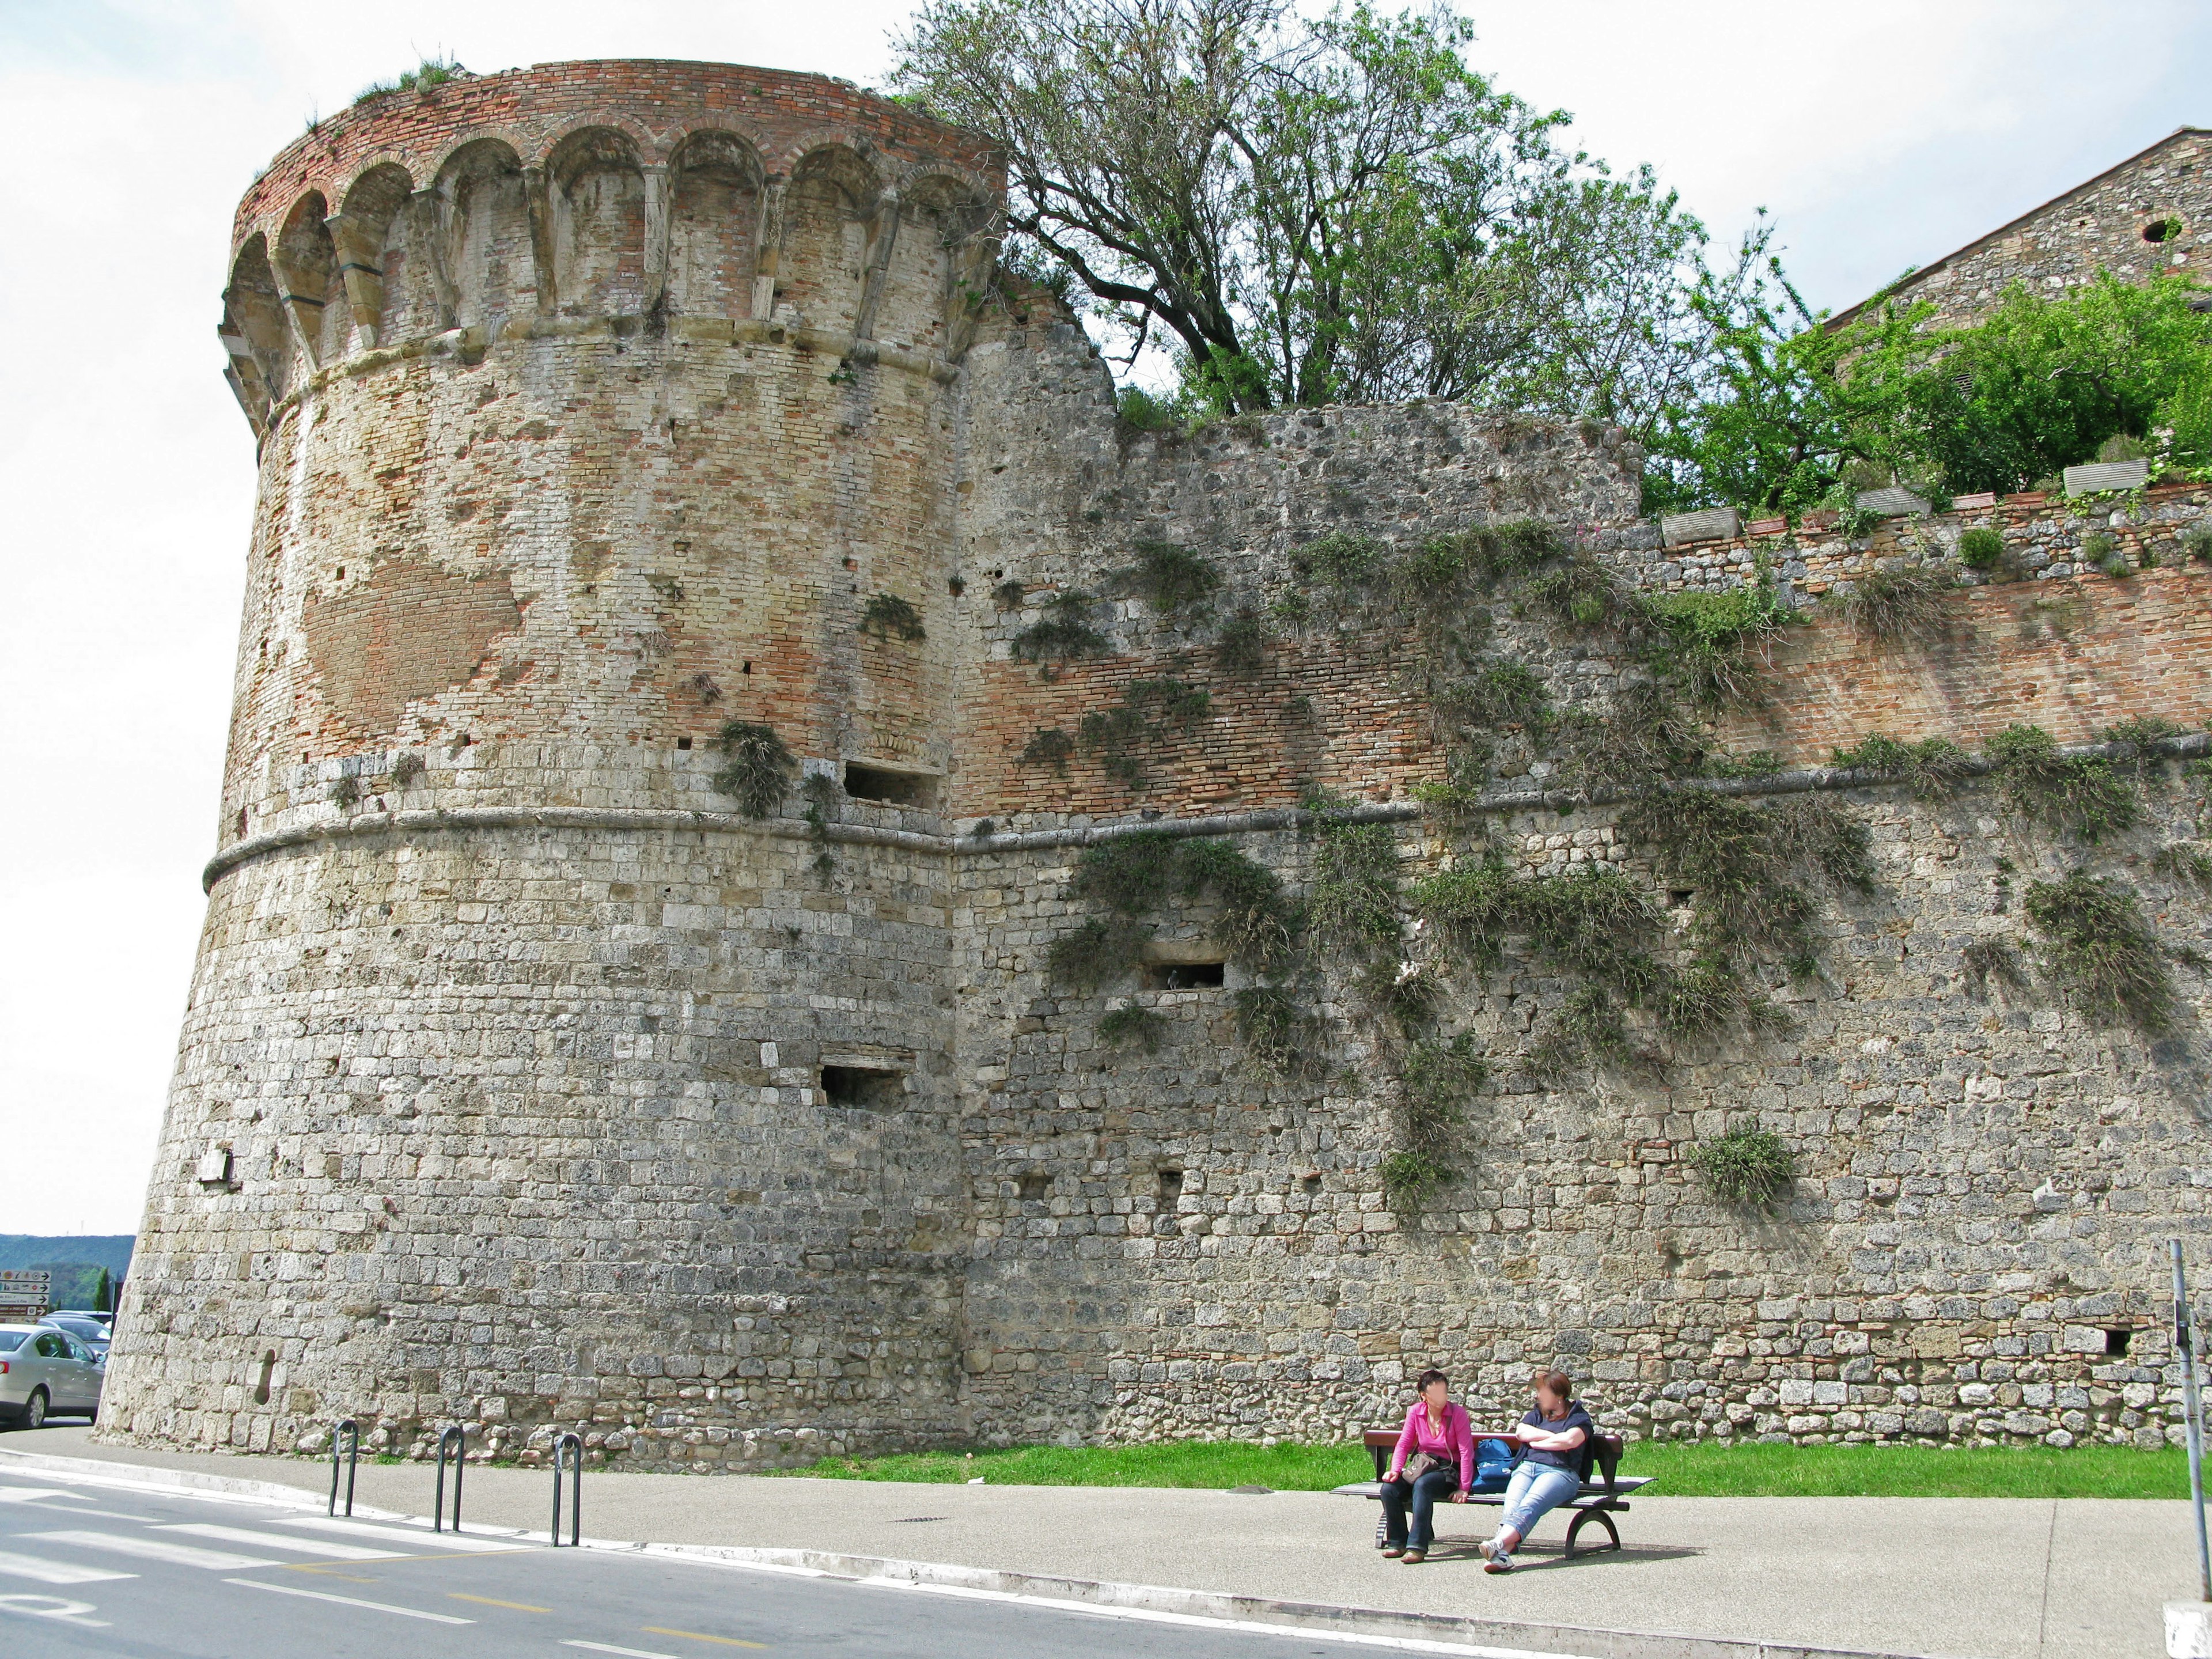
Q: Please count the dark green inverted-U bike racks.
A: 3